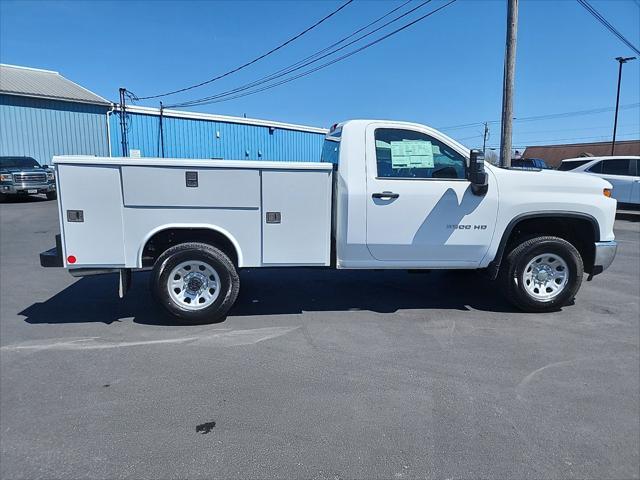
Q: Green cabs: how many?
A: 0